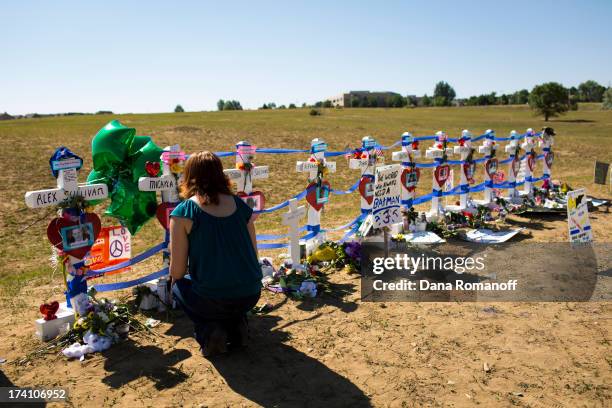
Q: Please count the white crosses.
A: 13